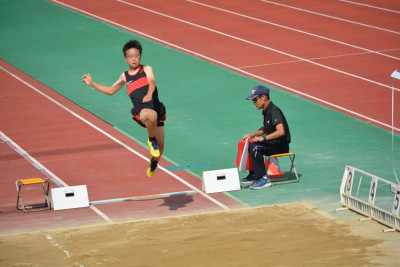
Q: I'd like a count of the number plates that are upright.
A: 3